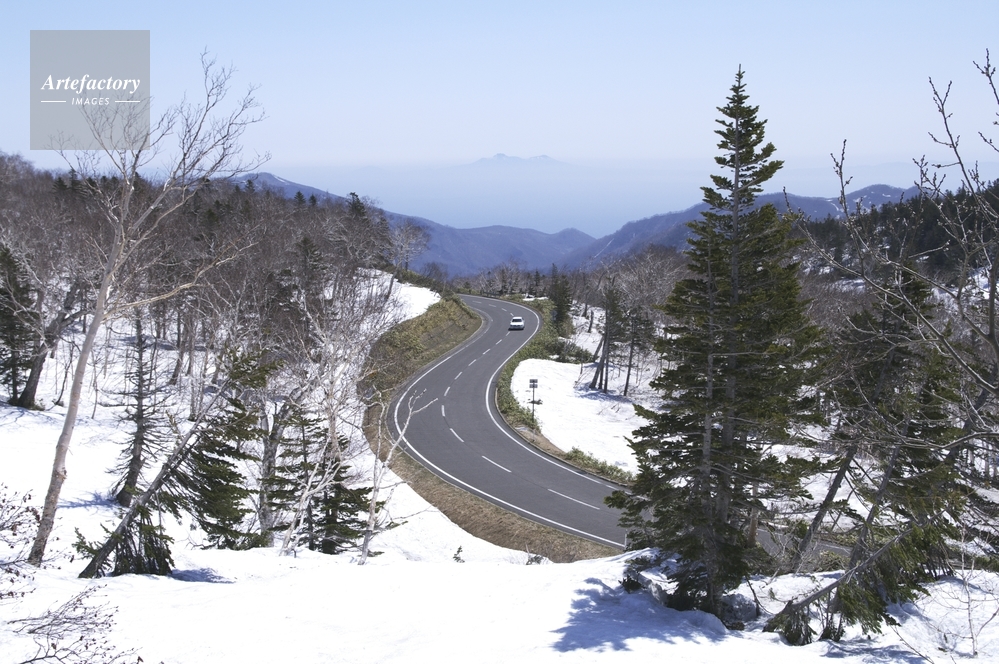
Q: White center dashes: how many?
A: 14